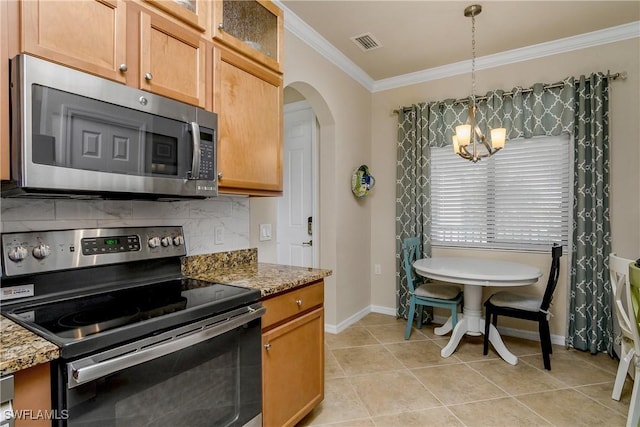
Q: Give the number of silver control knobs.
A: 5